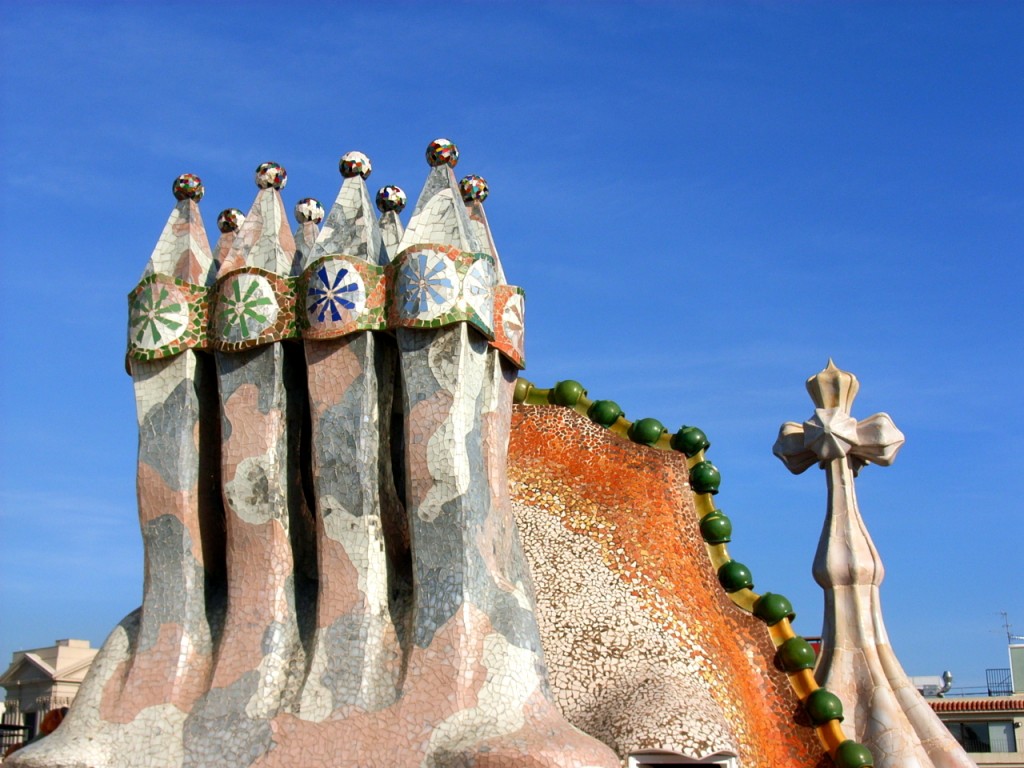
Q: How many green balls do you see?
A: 12